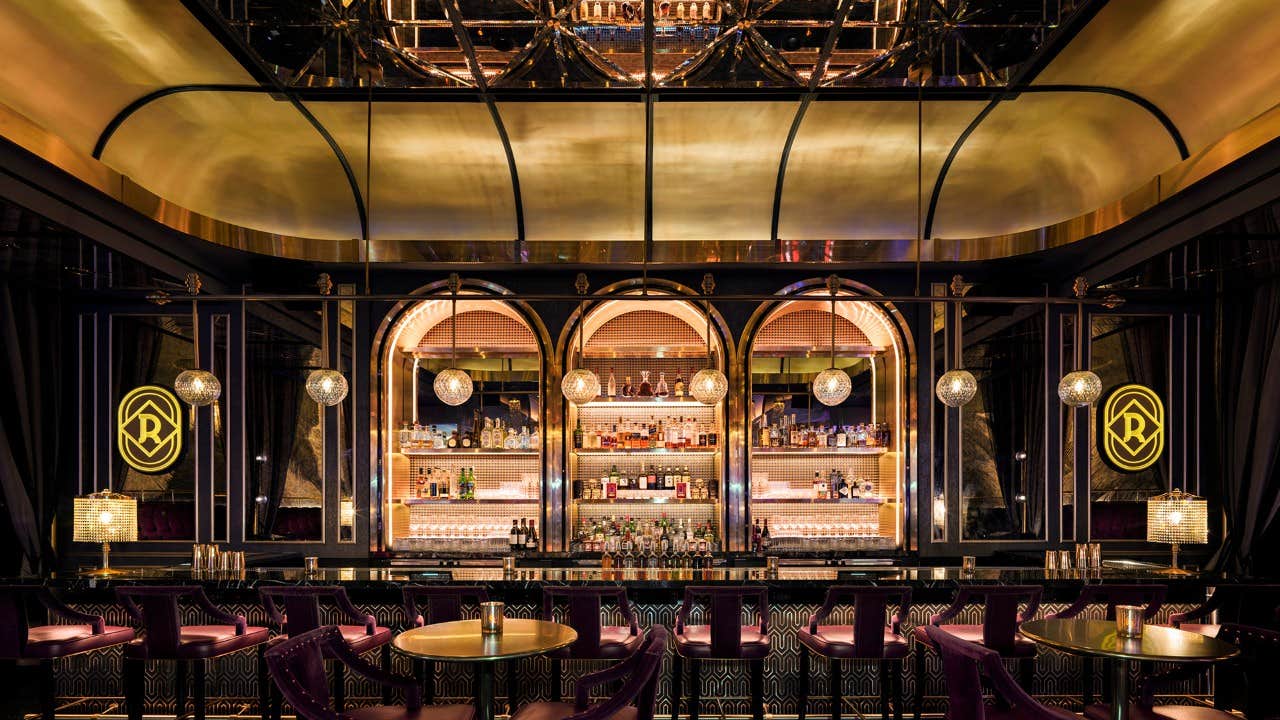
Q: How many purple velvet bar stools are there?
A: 10